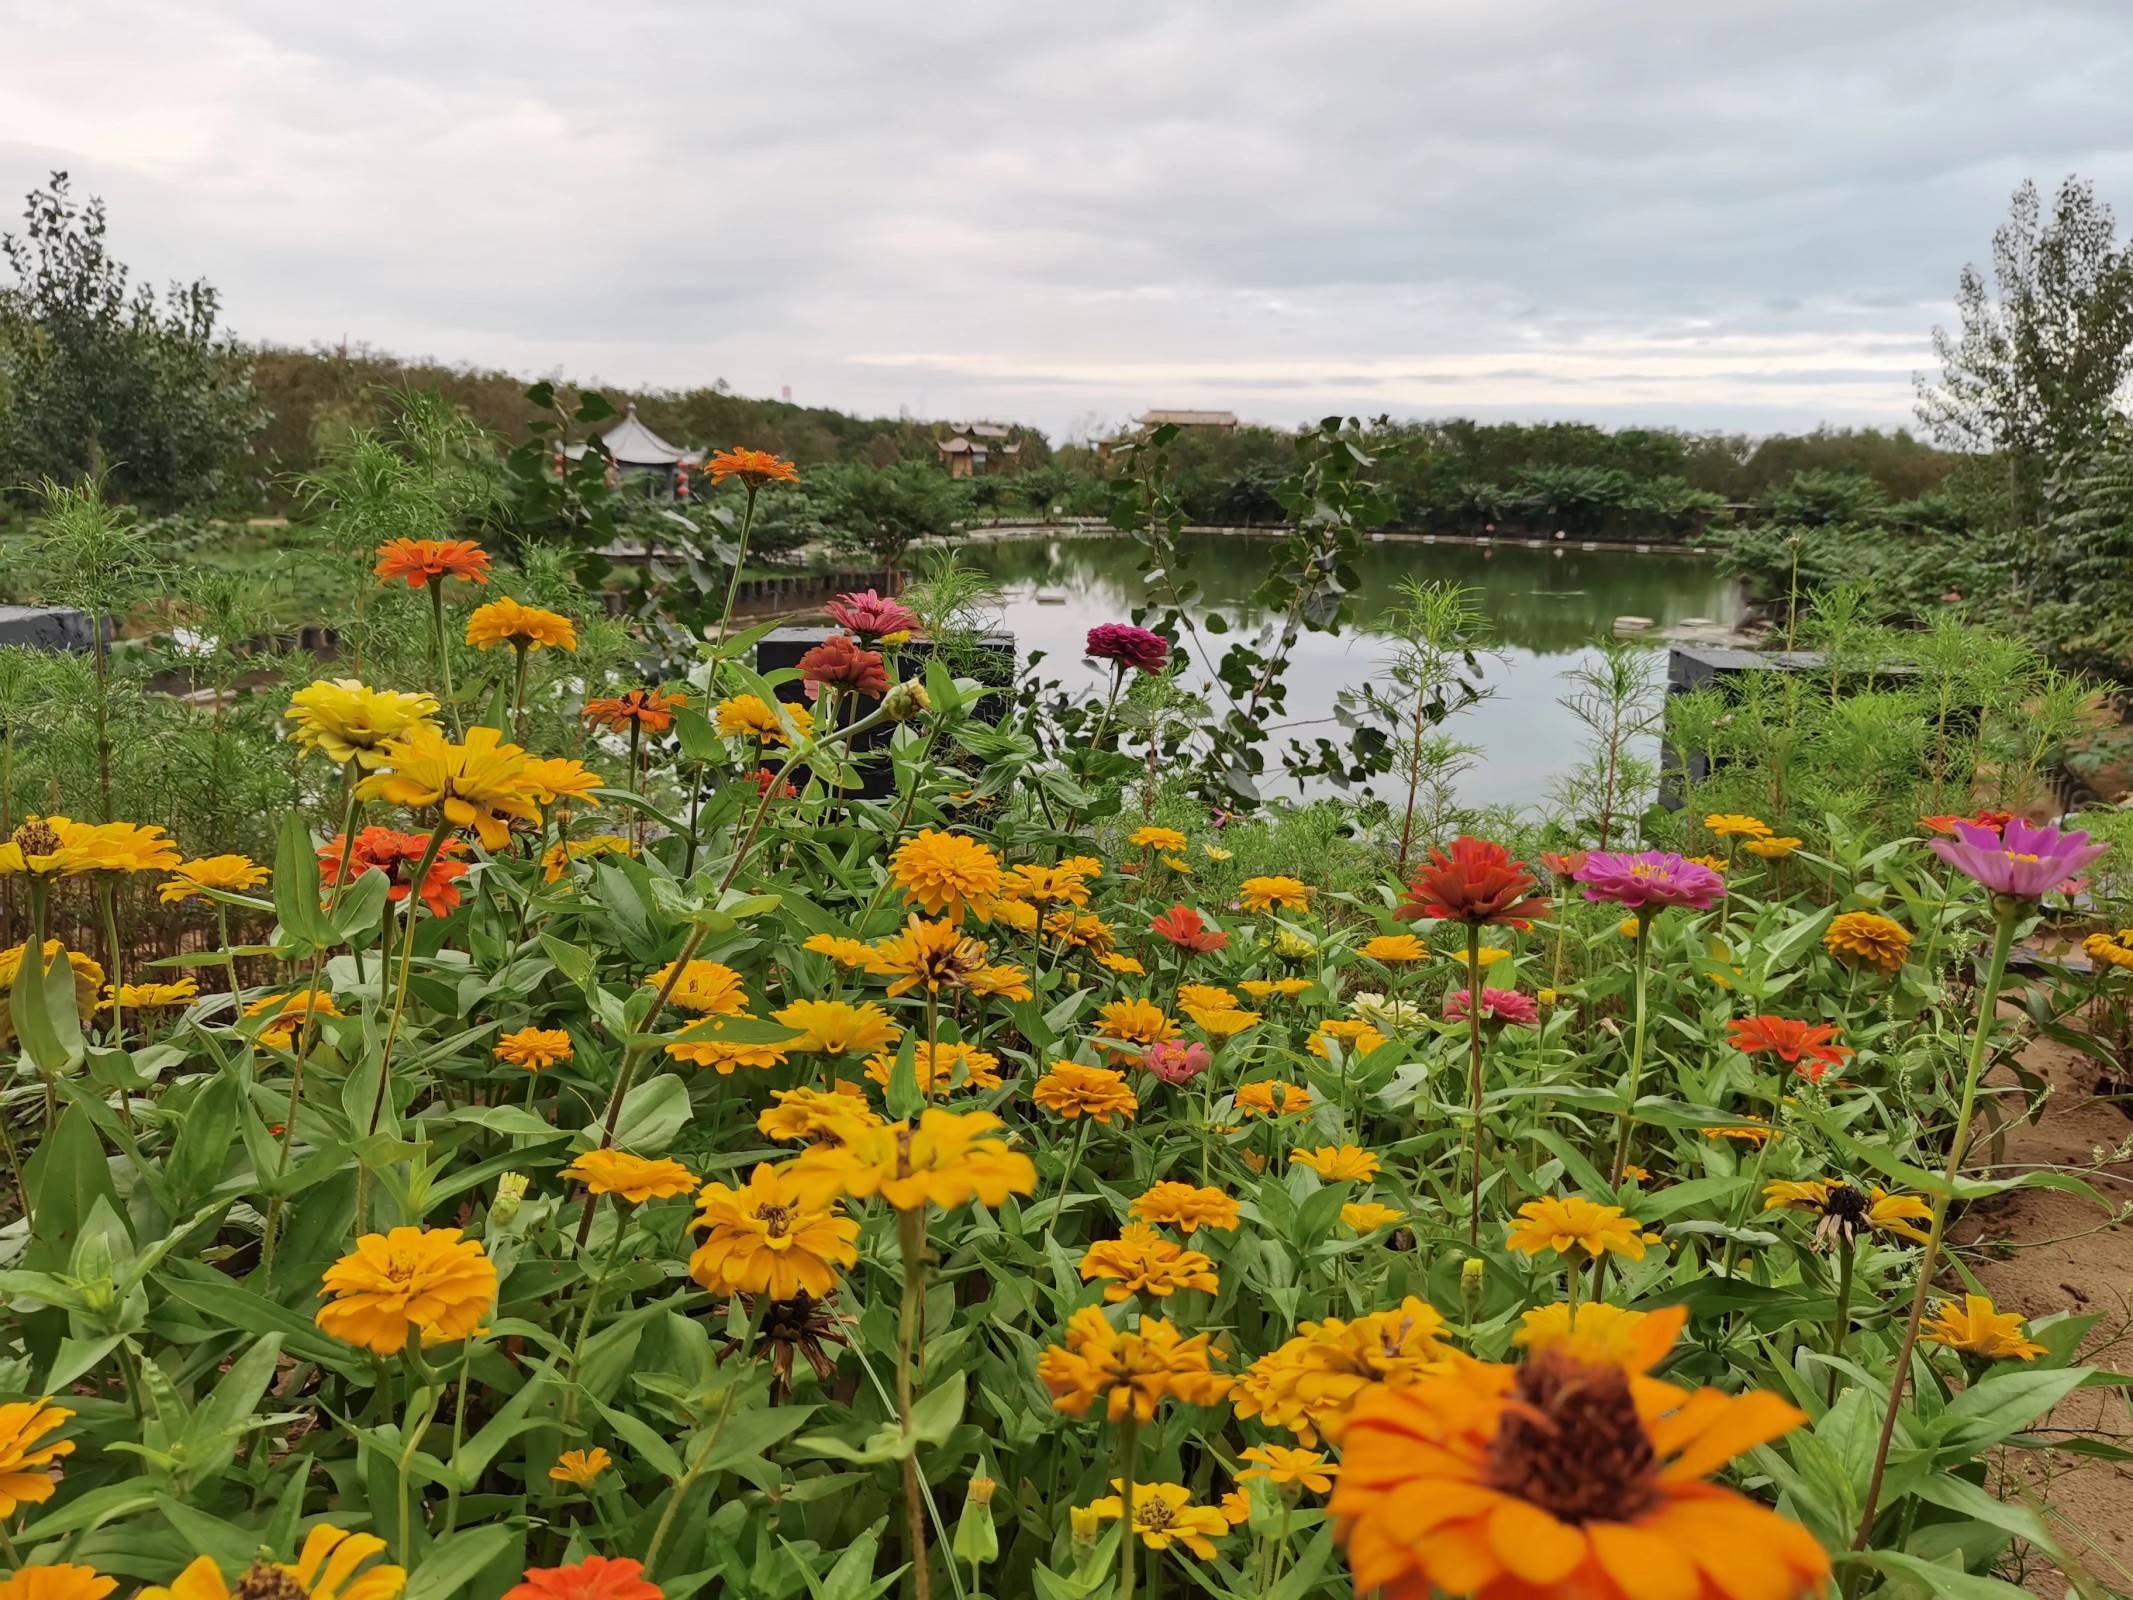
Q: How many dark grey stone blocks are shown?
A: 3